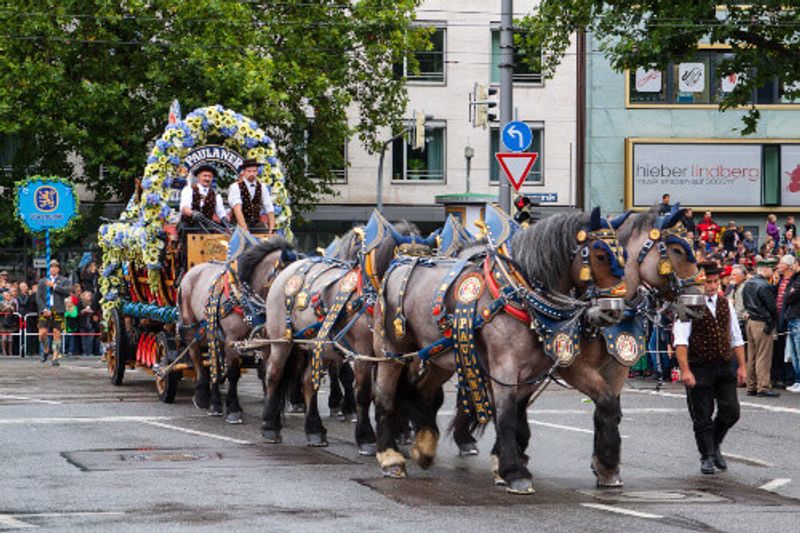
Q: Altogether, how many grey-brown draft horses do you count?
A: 6